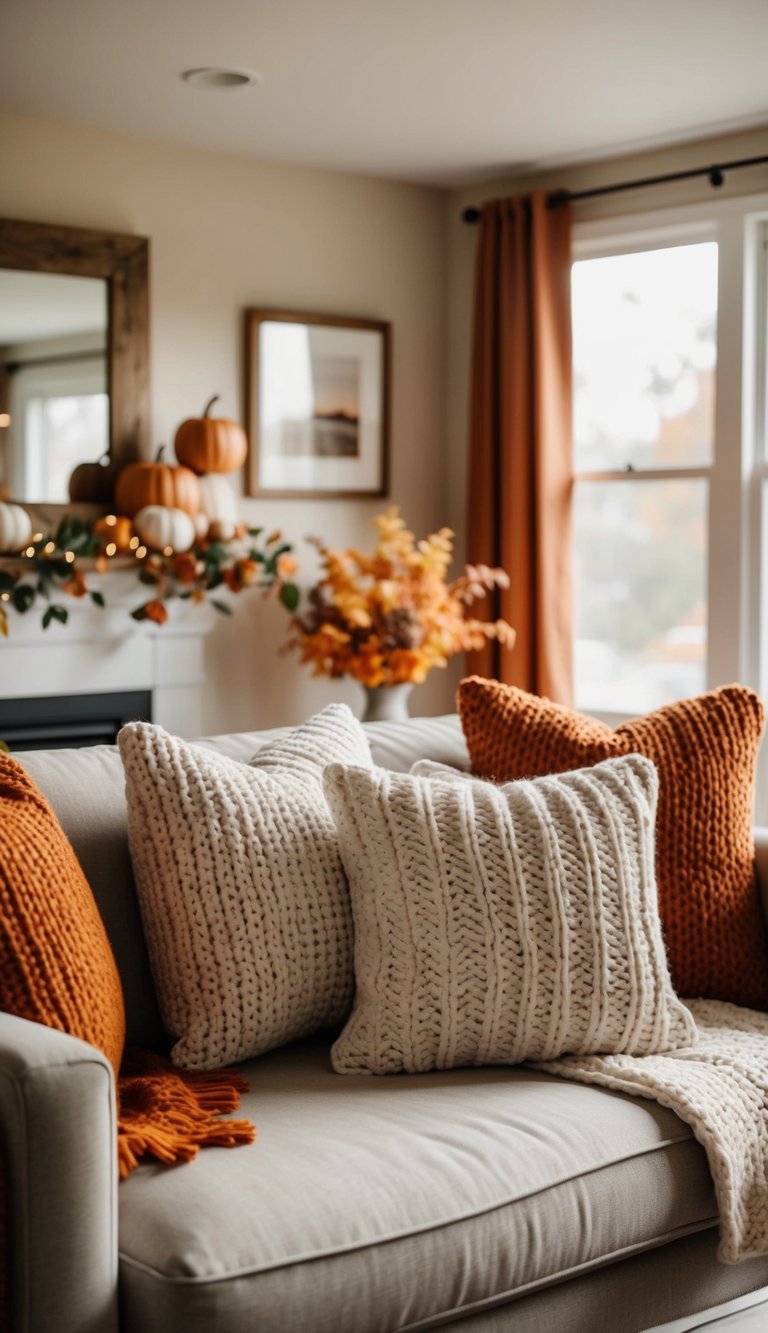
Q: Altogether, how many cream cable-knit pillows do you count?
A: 2